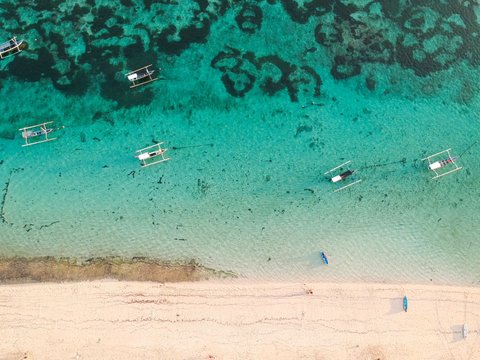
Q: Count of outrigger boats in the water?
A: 6